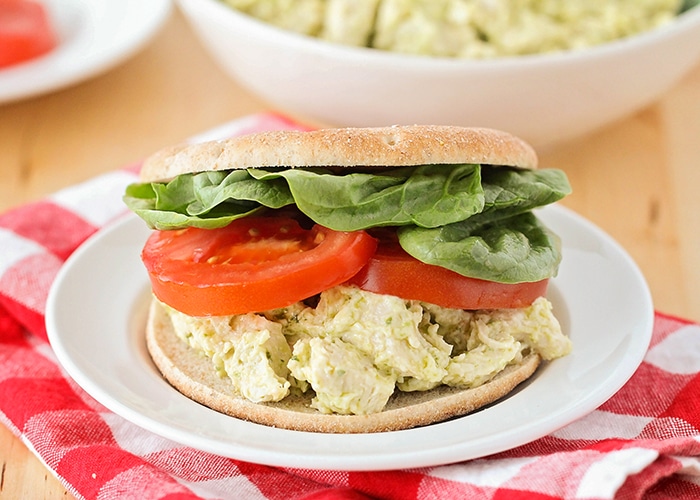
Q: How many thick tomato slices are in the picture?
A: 2